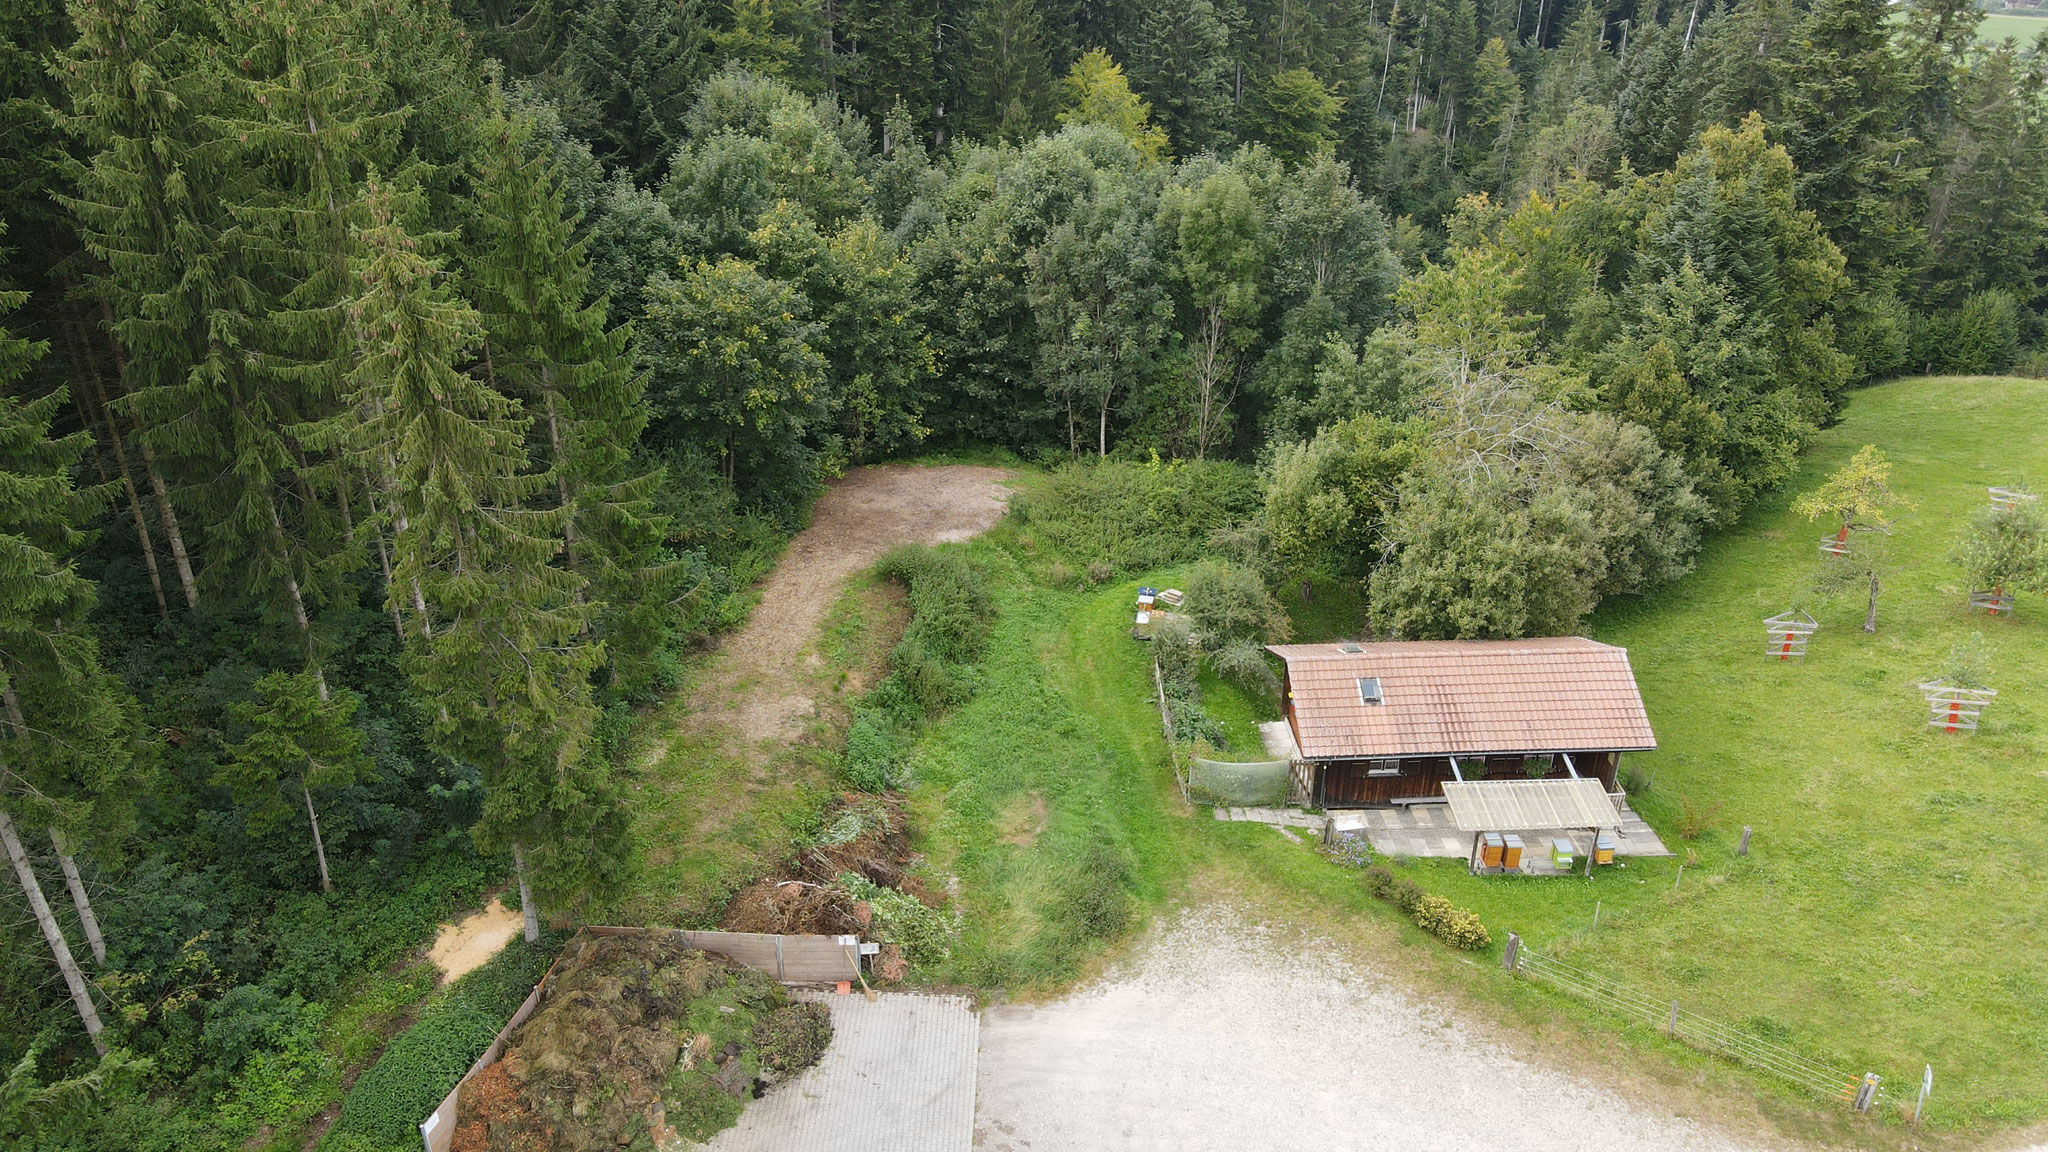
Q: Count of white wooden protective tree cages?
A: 5